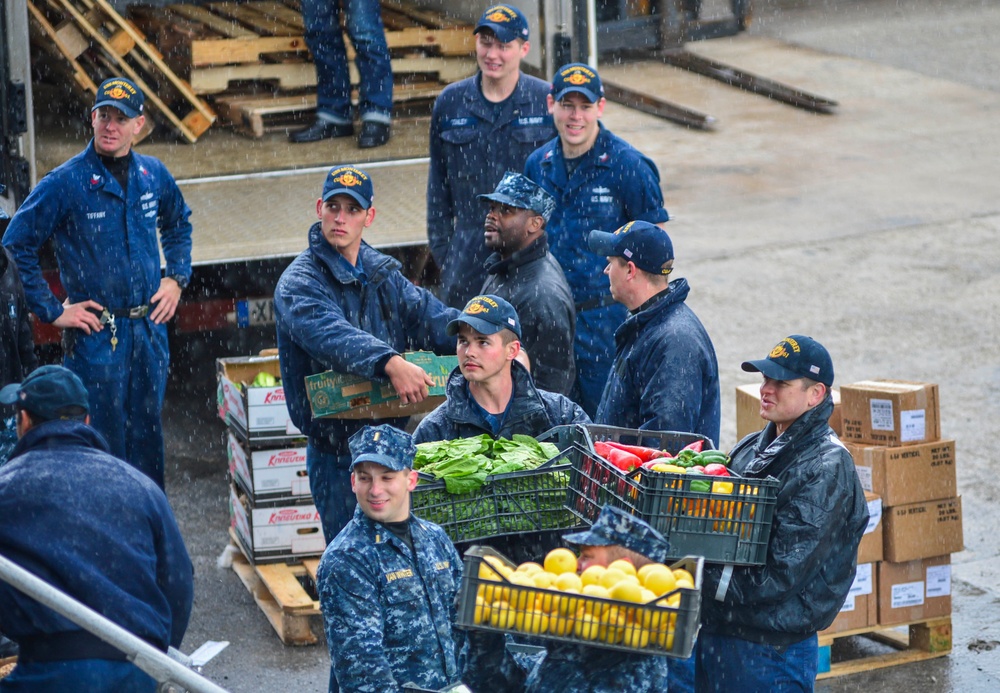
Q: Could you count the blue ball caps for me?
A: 8